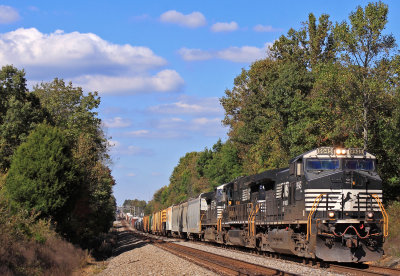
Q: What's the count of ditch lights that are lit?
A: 2